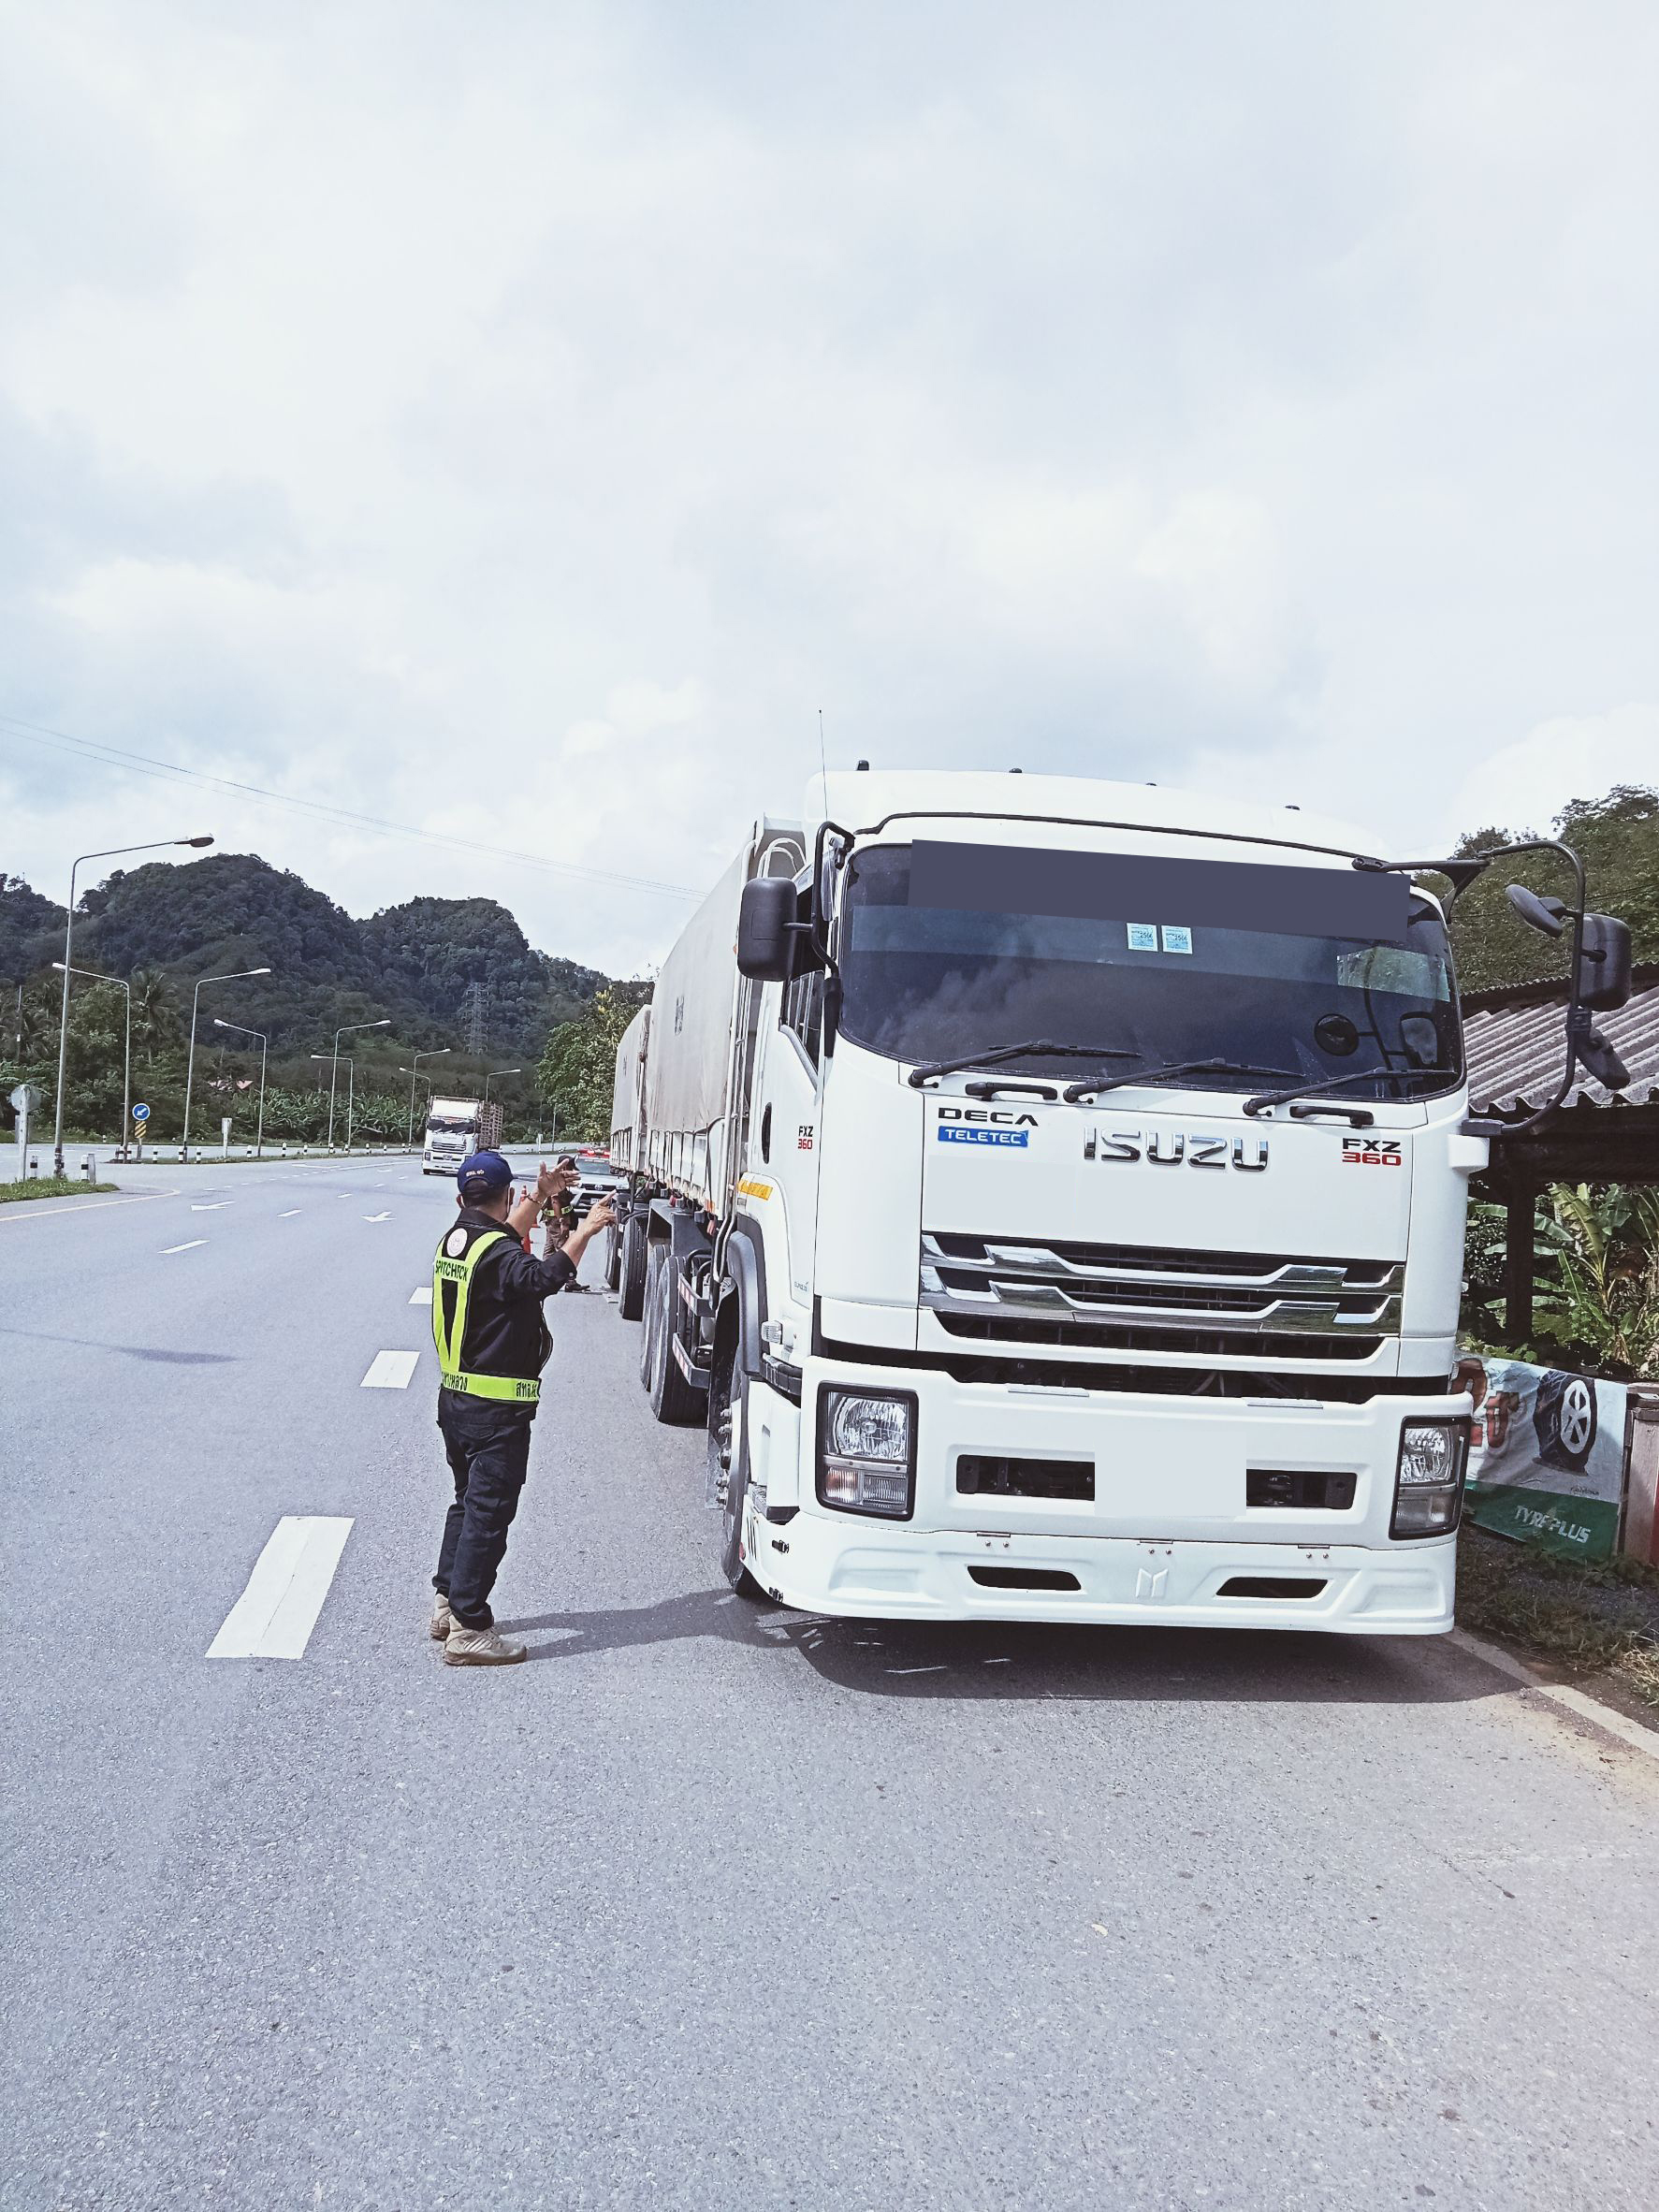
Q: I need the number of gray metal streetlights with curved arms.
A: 9